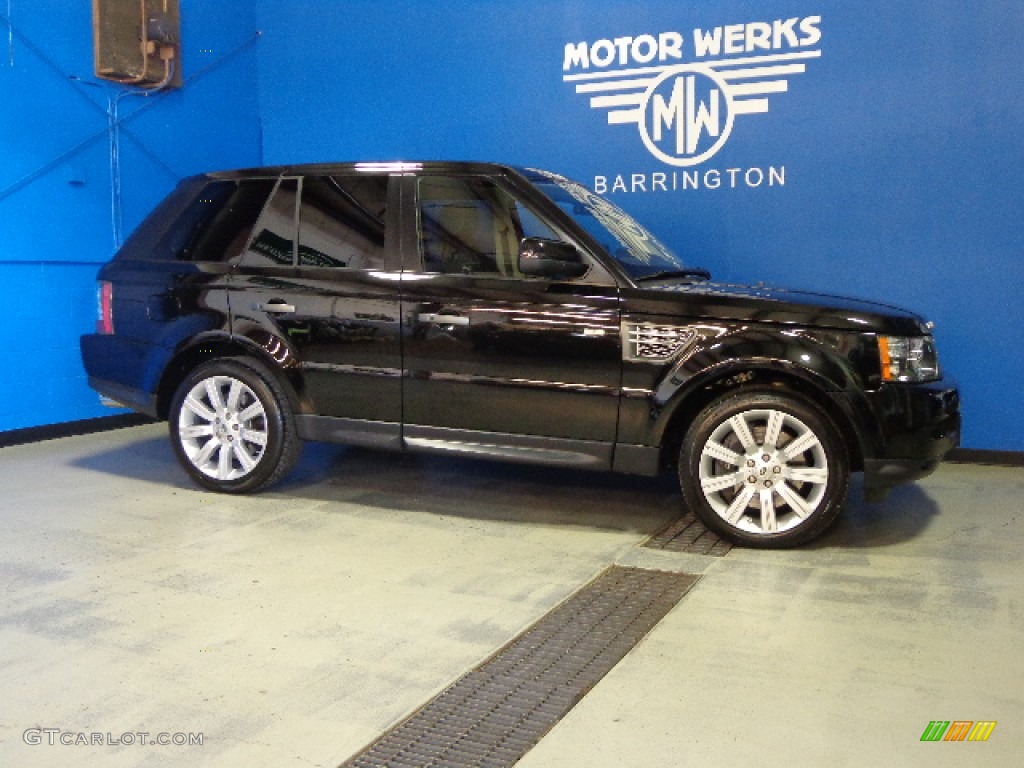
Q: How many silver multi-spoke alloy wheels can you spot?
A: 2